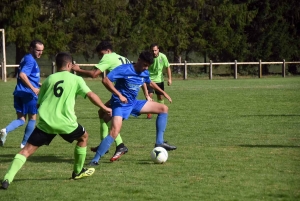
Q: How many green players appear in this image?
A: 3